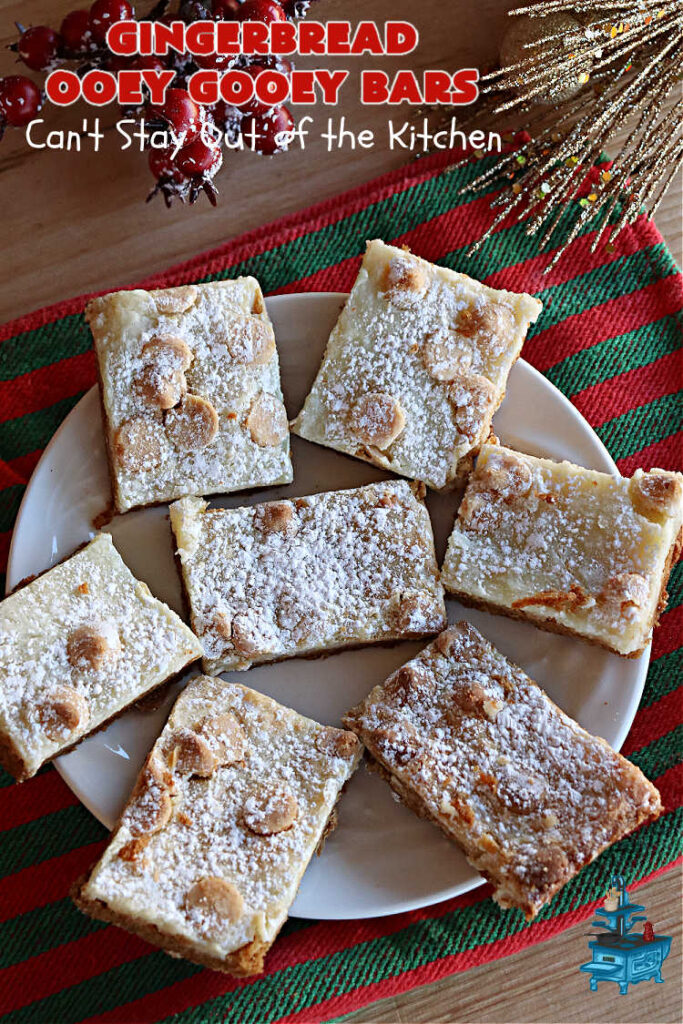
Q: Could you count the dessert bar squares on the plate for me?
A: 7